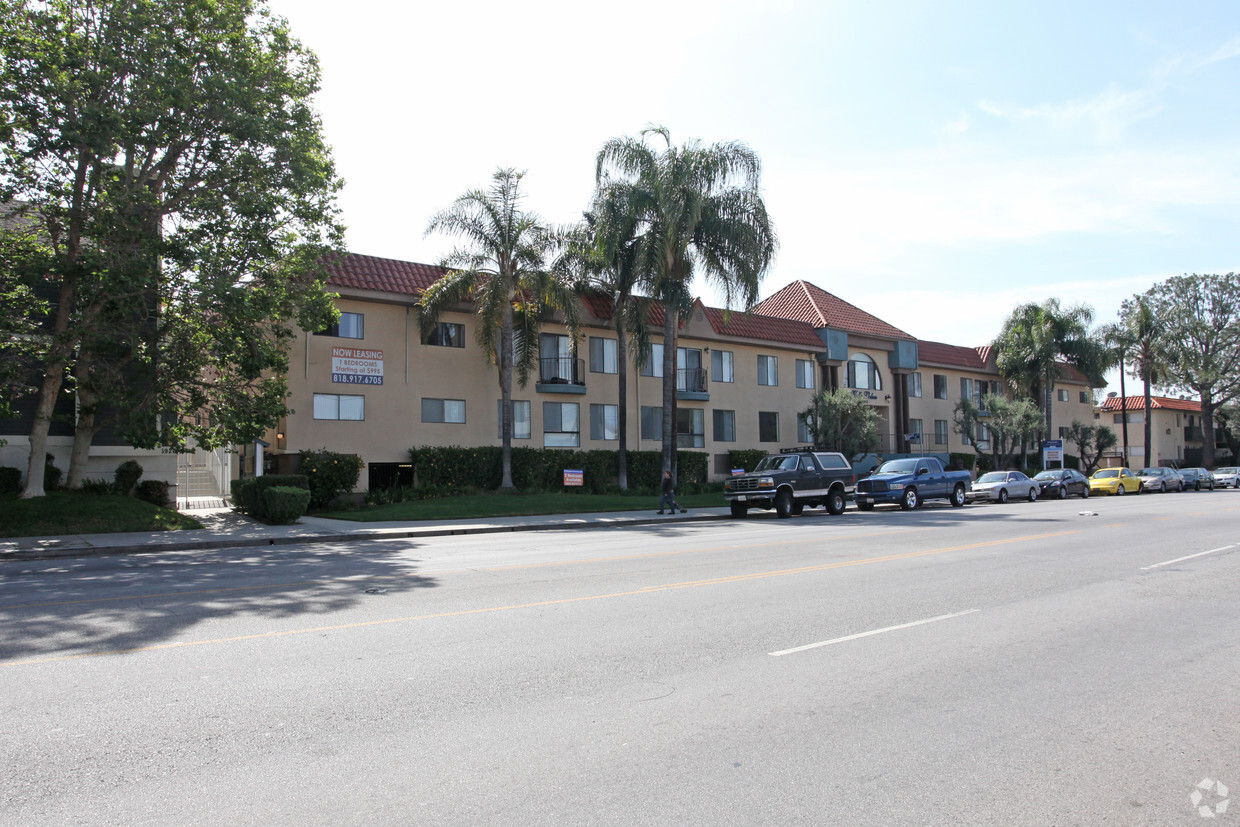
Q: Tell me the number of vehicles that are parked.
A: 8